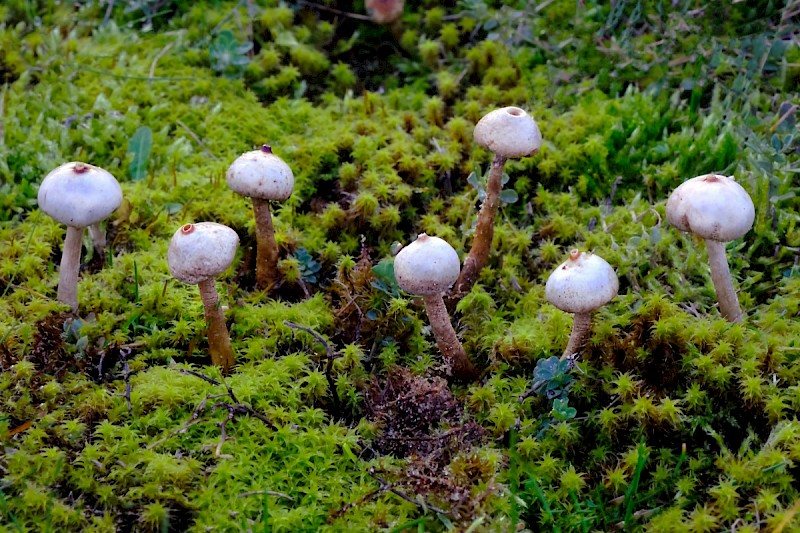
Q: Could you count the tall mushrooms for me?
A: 7